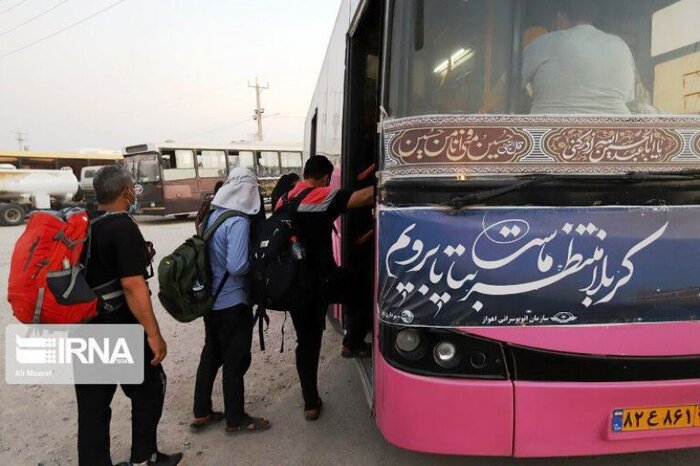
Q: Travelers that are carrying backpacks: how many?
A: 3